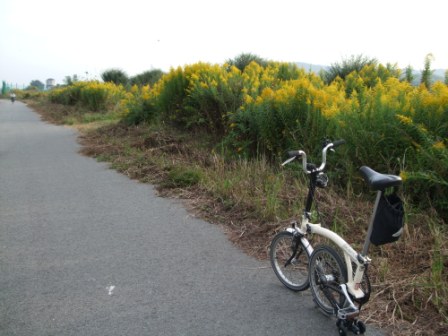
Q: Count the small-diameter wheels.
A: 2